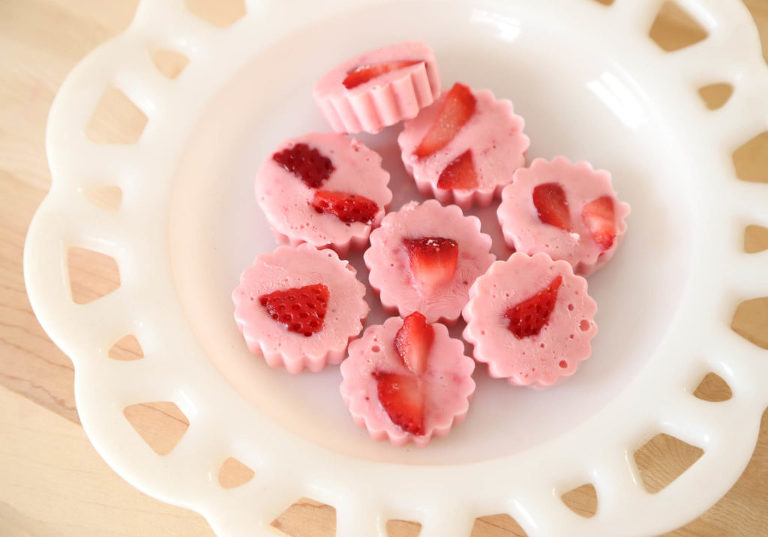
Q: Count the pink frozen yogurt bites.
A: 8